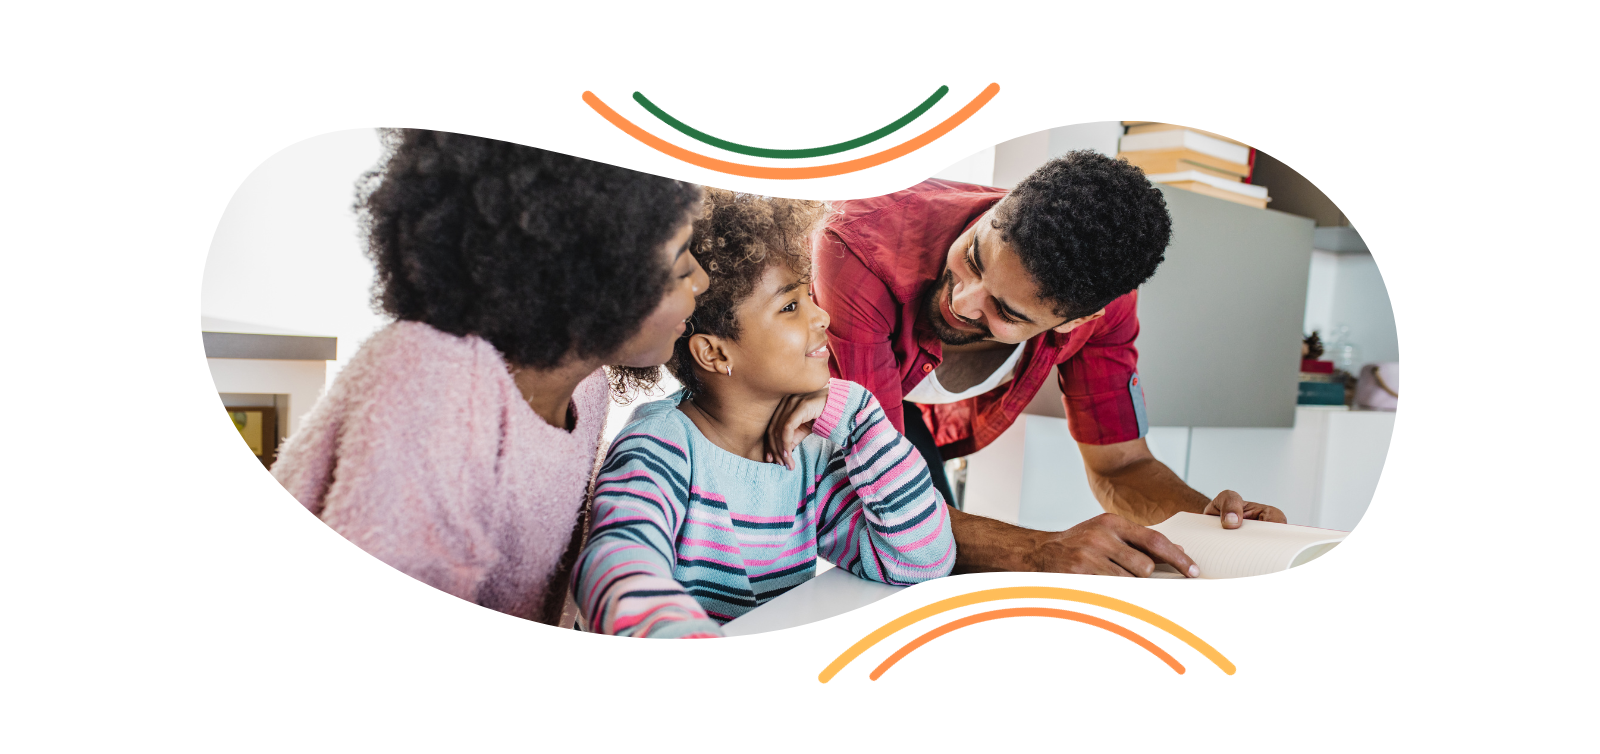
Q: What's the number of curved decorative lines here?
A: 4